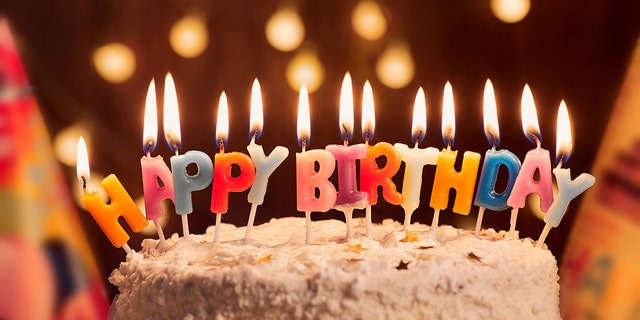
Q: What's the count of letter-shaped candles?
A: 13